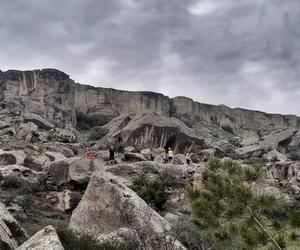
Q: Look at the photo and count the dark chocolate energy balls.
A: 0